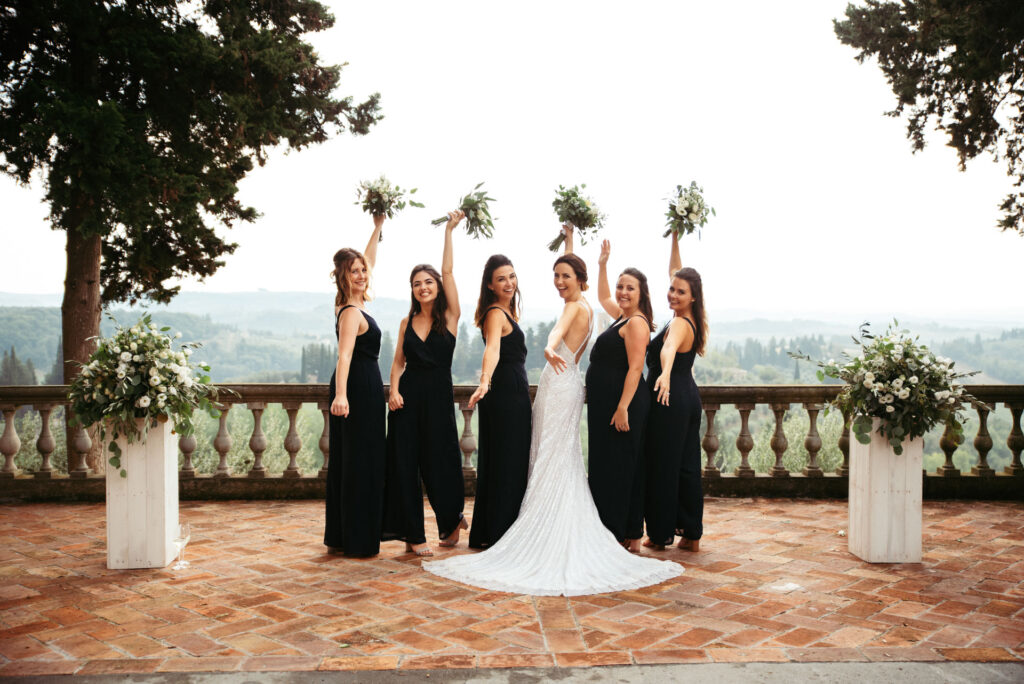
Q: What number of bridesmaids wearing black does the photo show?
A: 5